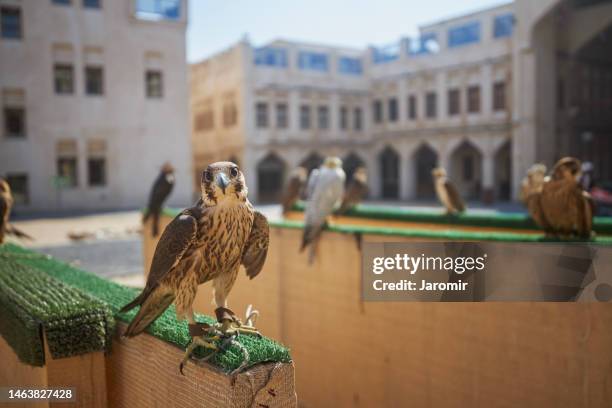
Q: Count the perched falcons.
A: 9